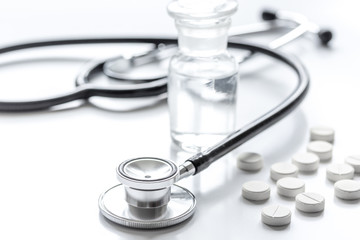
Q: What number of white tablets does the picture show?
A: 12